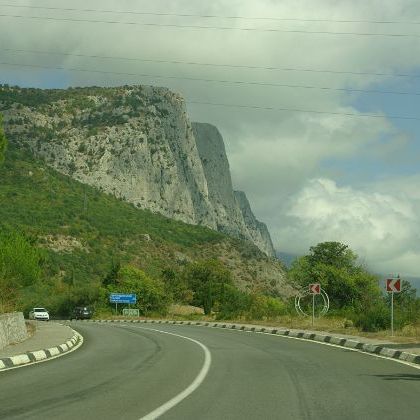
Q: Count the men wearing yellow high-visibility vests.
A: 0